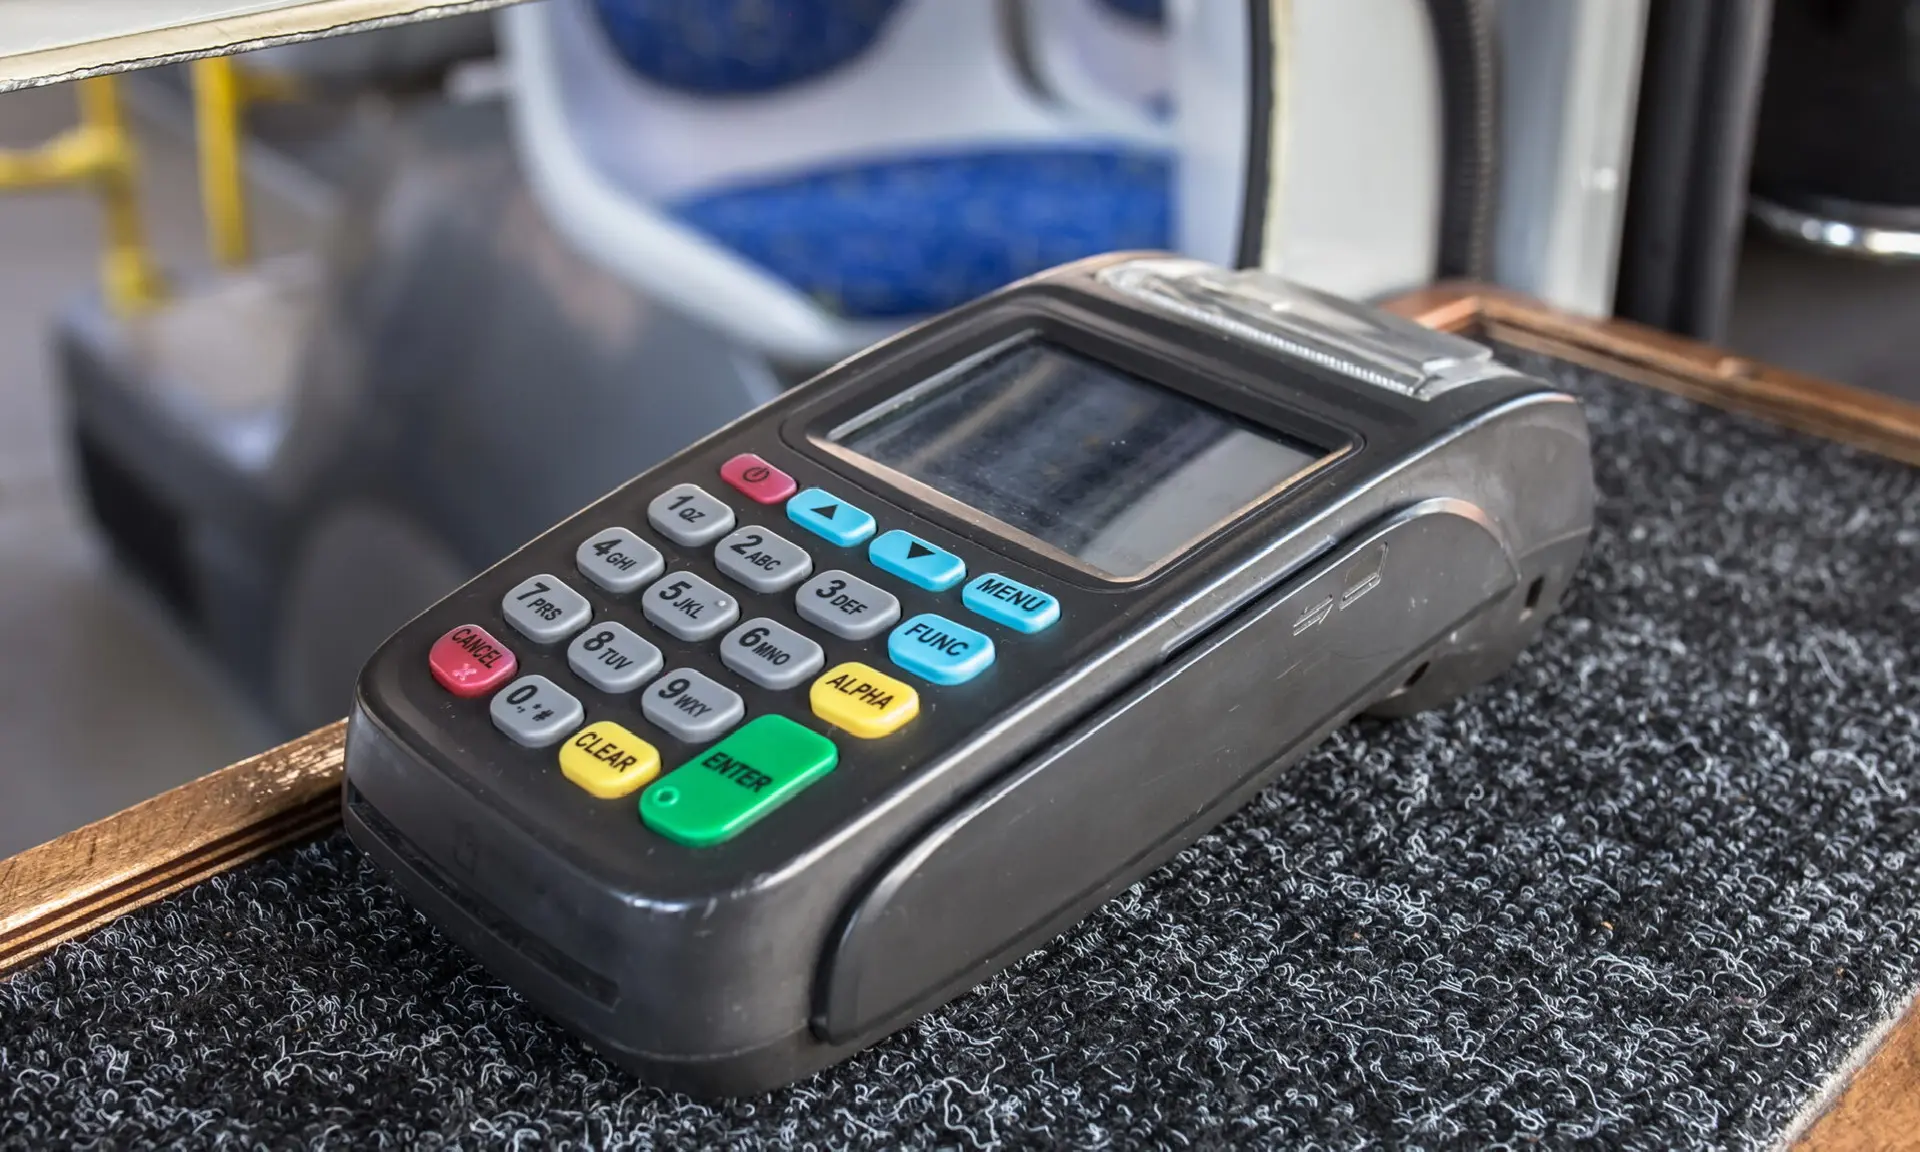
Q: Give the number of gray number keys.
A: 10